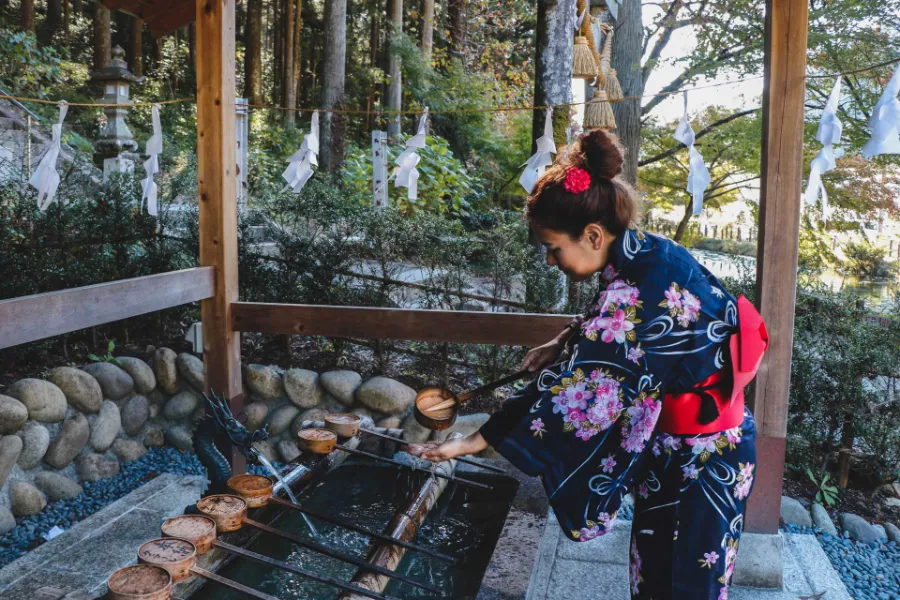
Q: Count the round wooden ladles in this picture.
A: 8